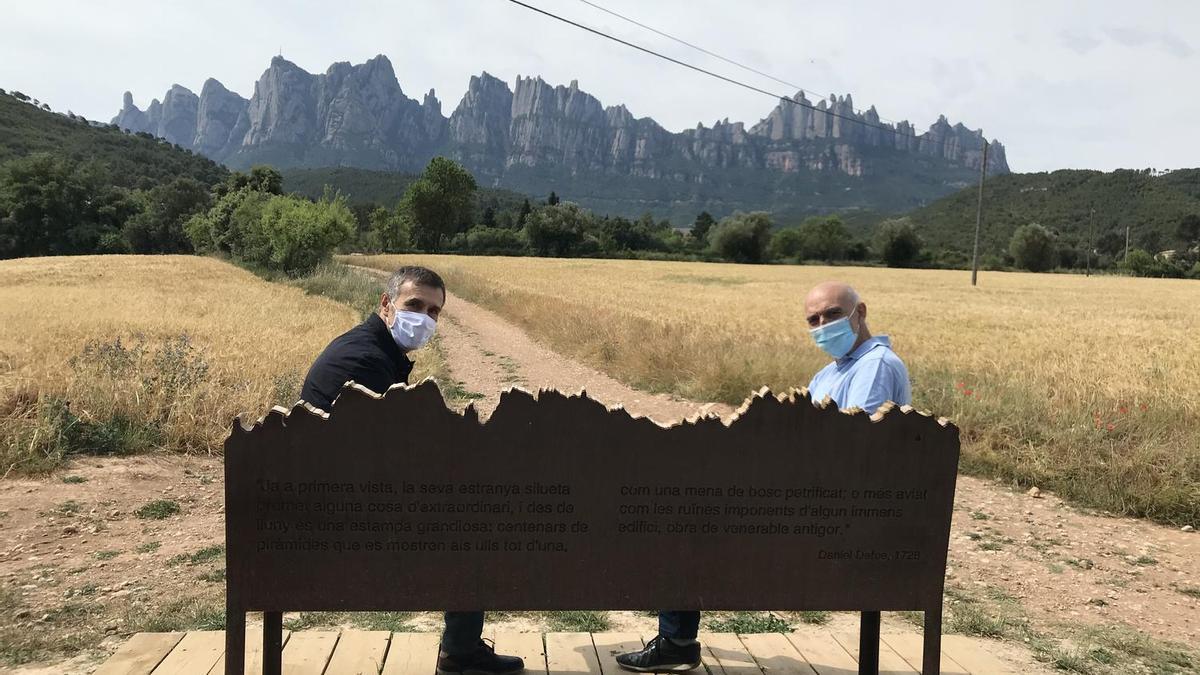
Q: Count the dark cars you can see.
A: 0